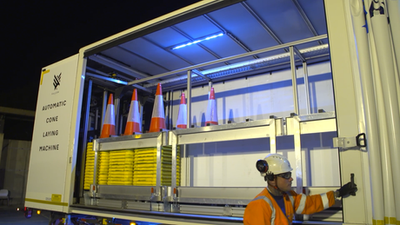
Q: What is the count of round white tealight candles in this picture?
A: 0